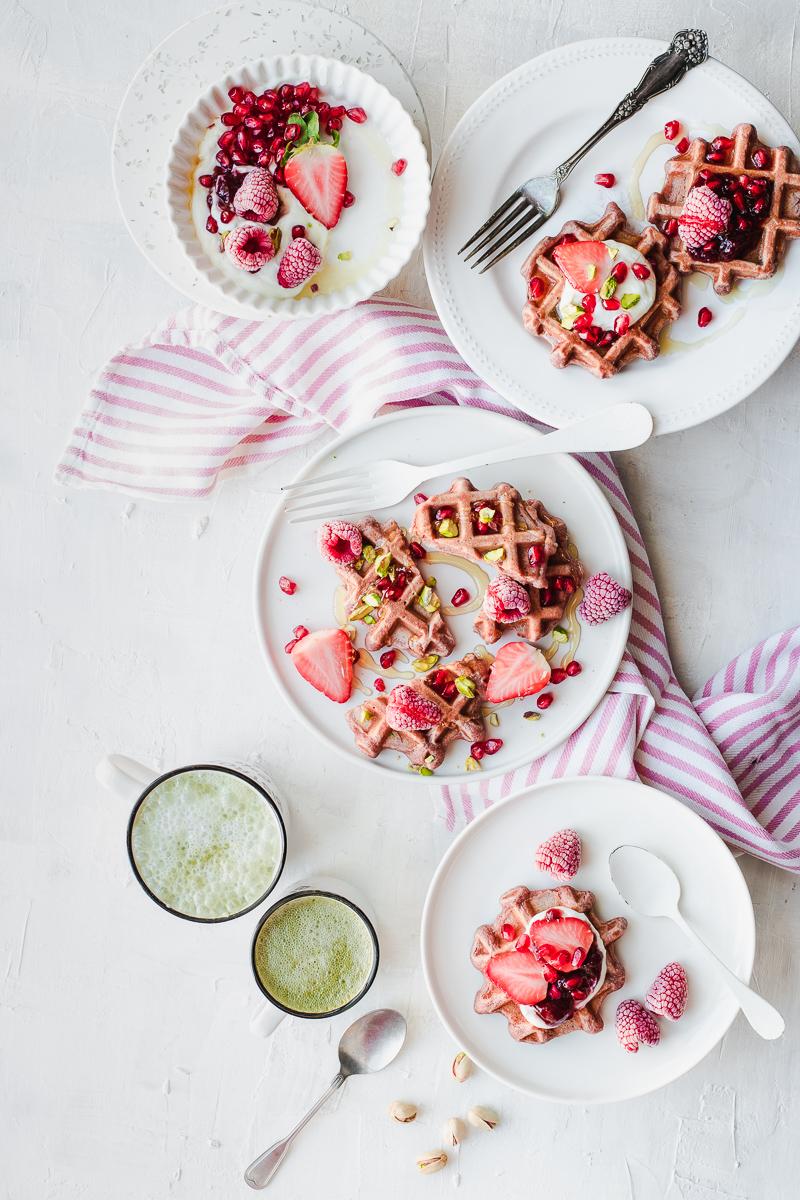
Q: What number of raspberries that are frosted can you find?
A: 11